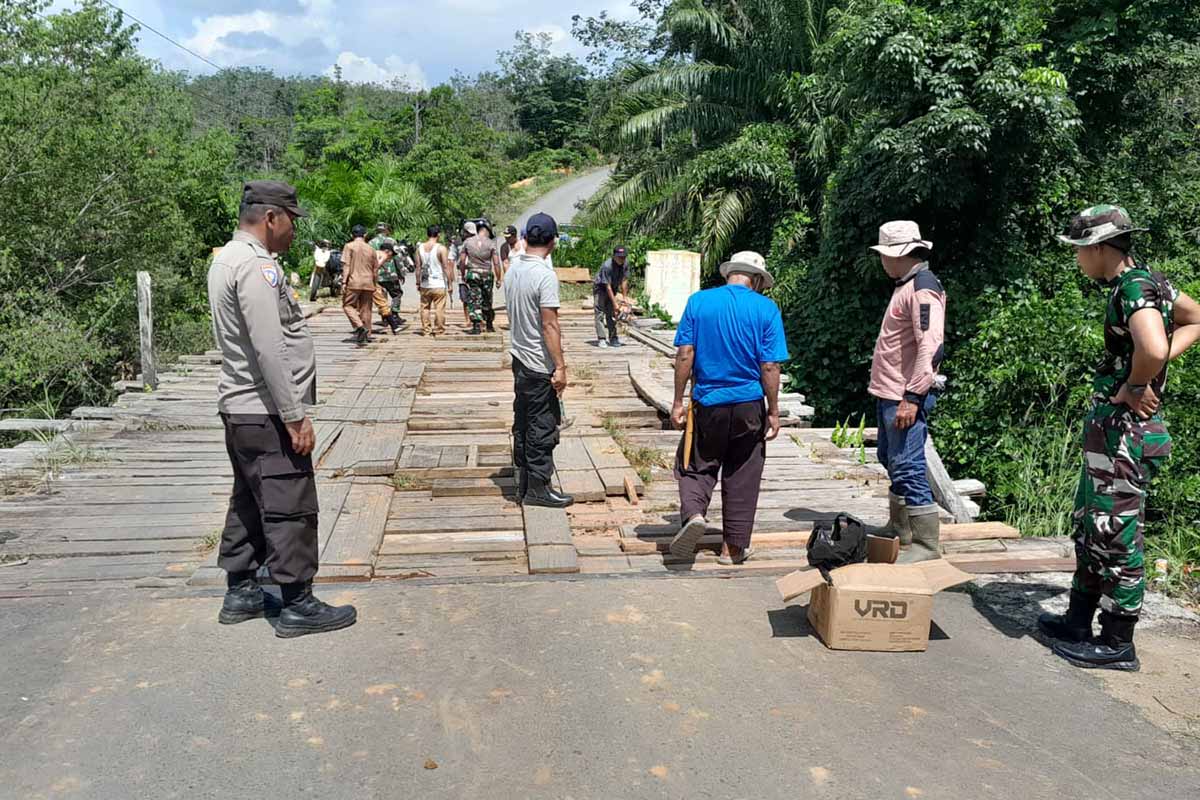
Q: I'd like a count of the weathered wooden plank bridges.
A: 1